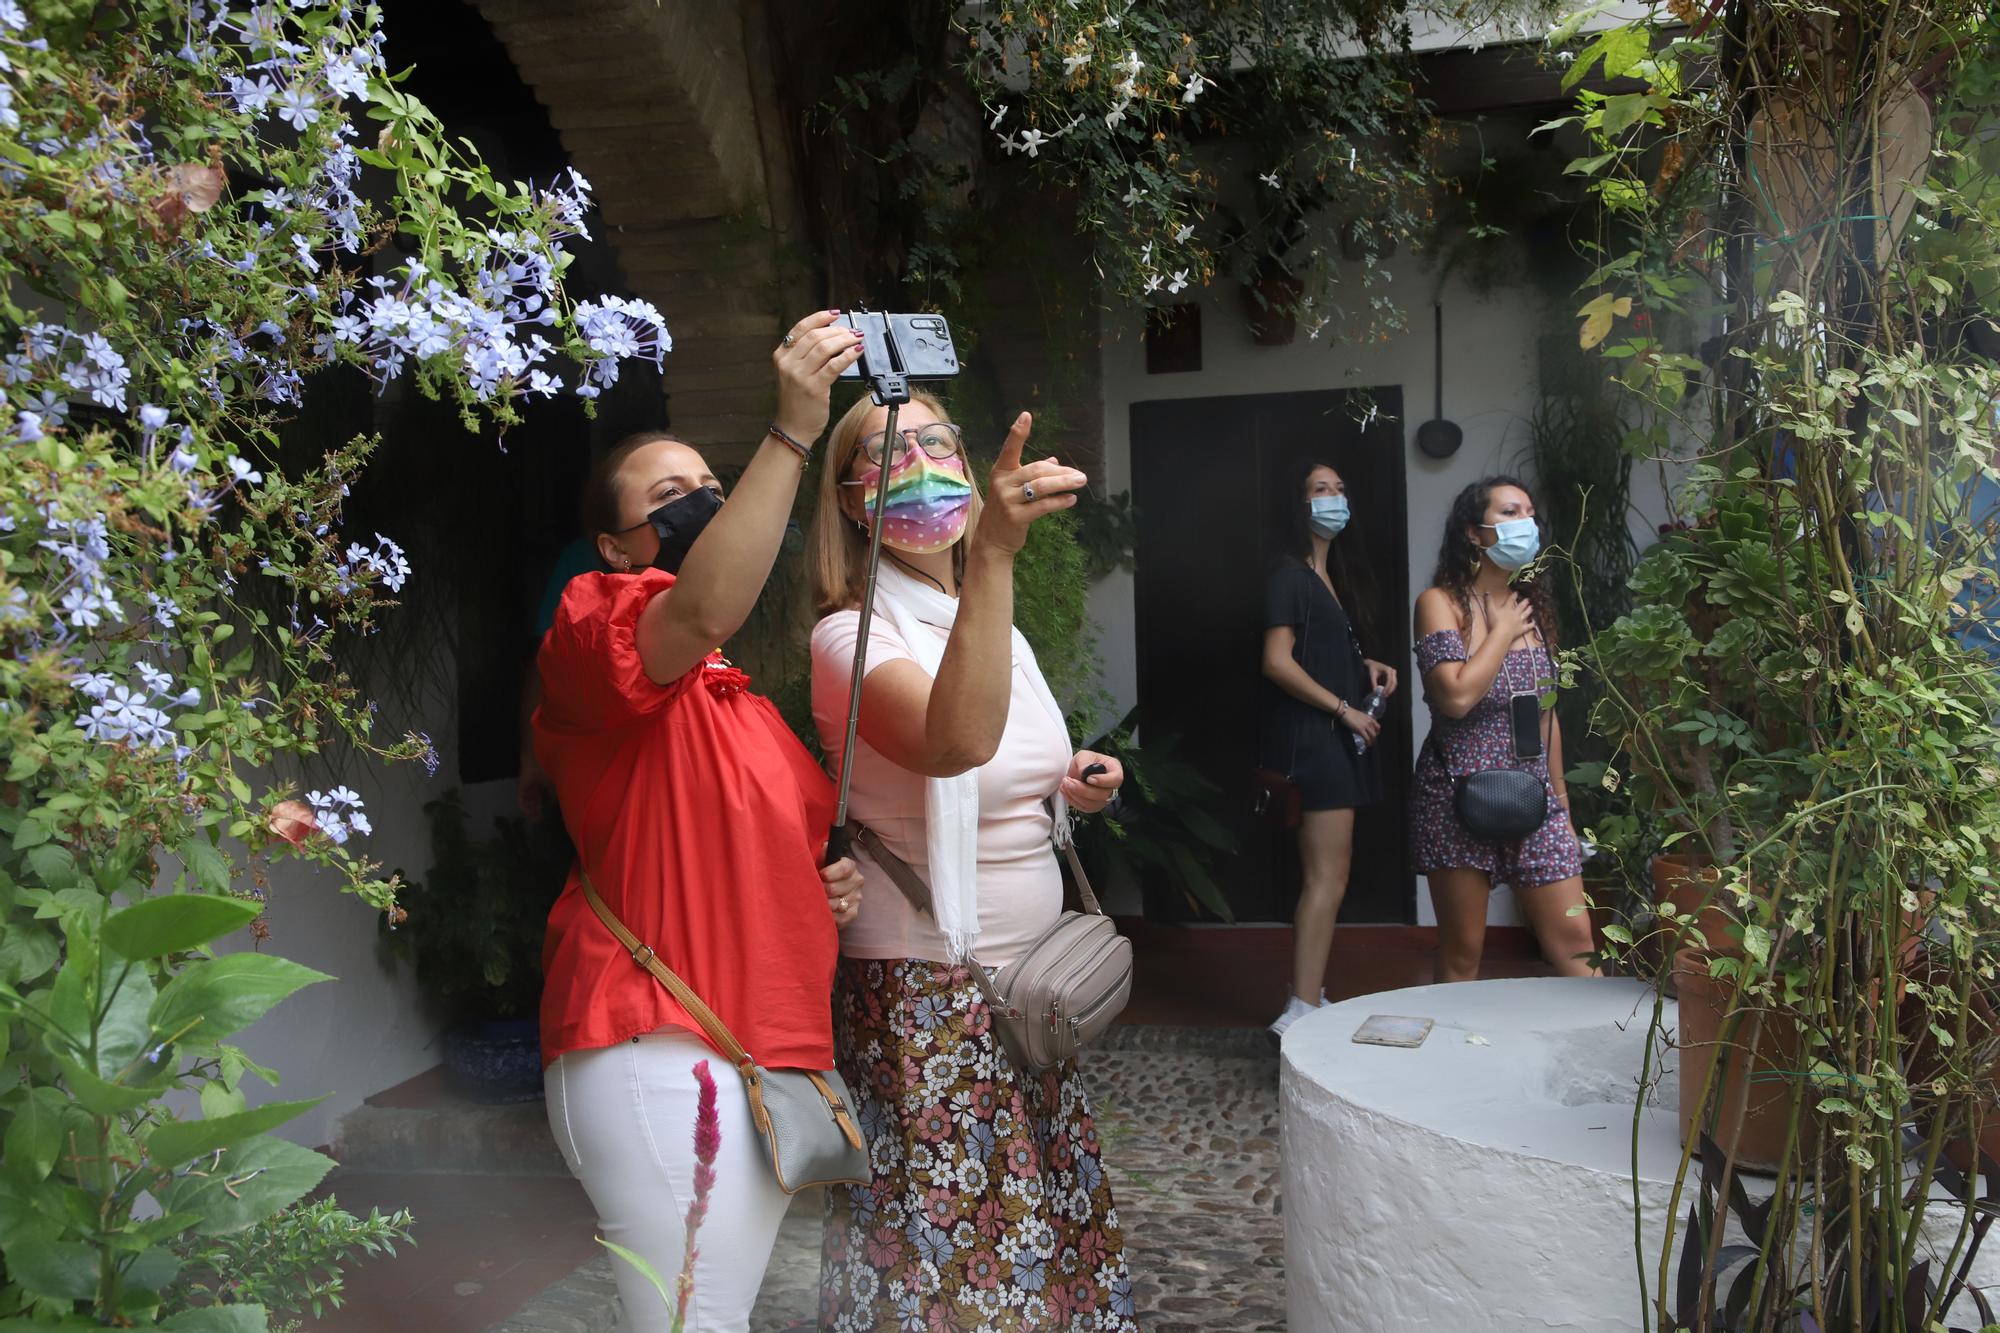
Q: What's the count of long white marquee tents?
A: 0